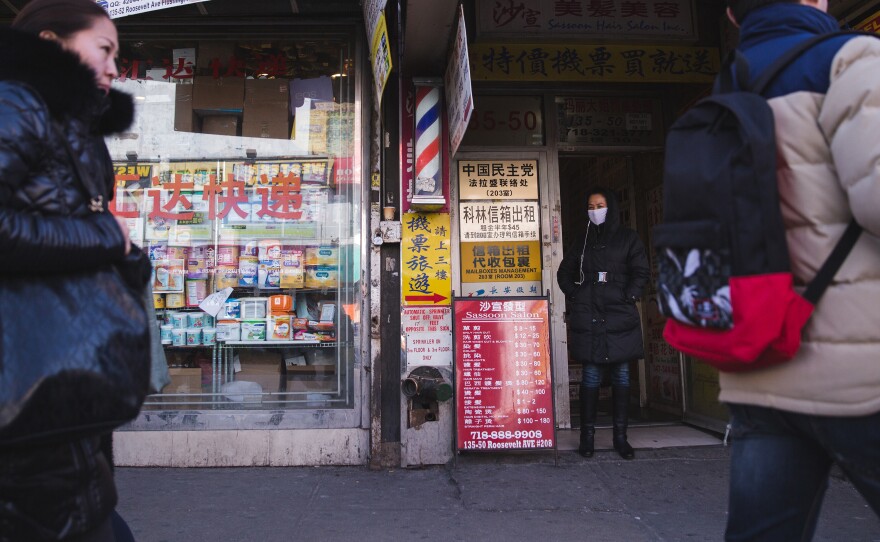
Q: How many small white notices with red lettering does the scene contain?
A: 2